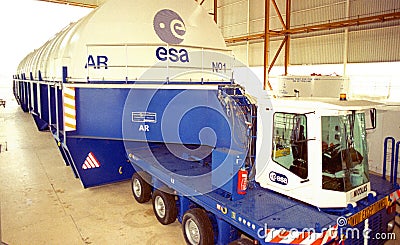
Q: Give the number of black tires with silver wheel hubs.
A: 3